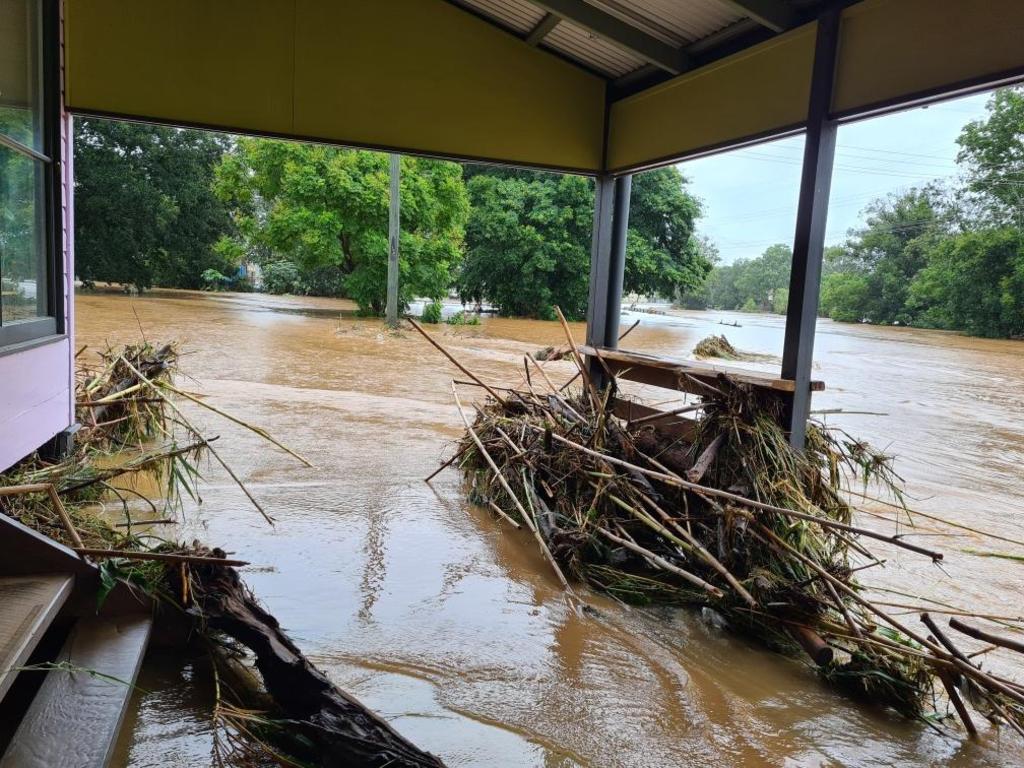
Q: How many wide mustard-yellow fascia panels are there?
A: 3